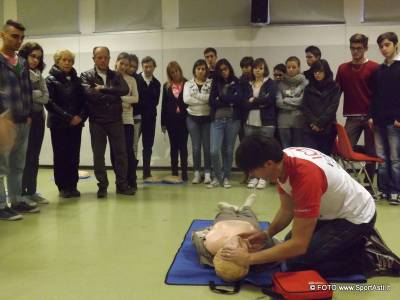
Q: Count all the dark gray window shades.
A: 5